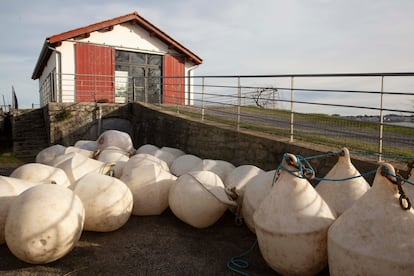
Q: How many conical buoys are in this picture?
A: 3